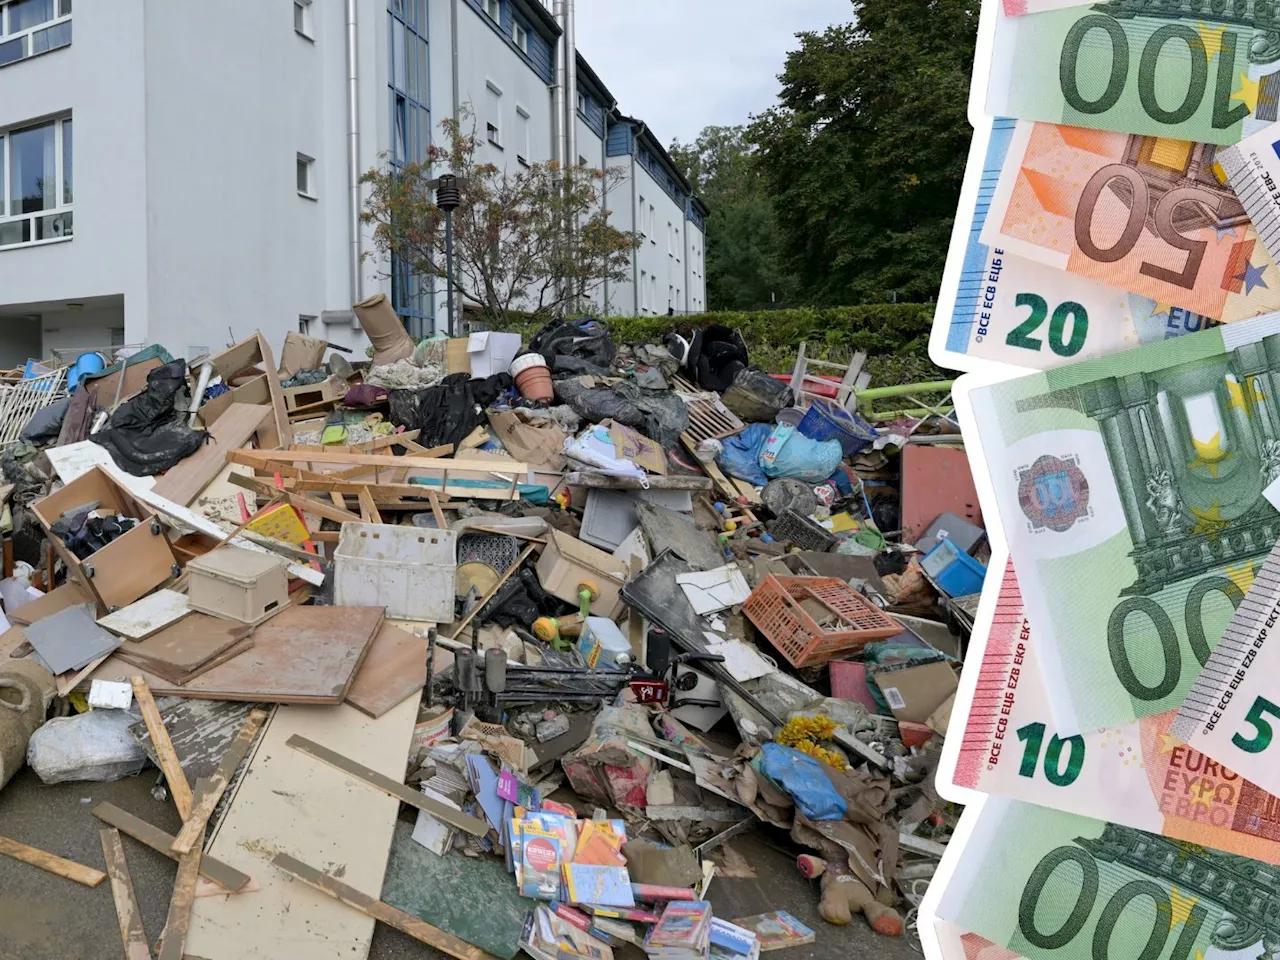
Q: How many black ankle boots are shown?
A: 0